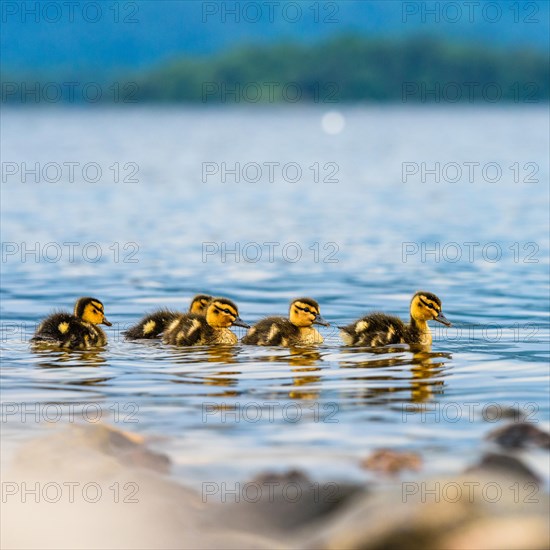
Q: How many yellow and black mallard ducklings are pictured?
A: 5